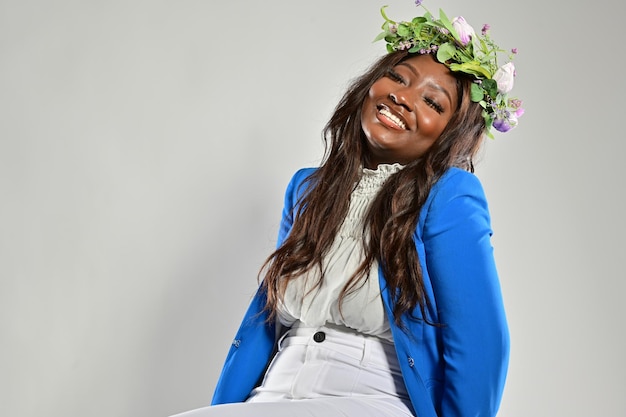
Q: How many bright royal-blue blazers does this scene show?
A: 1